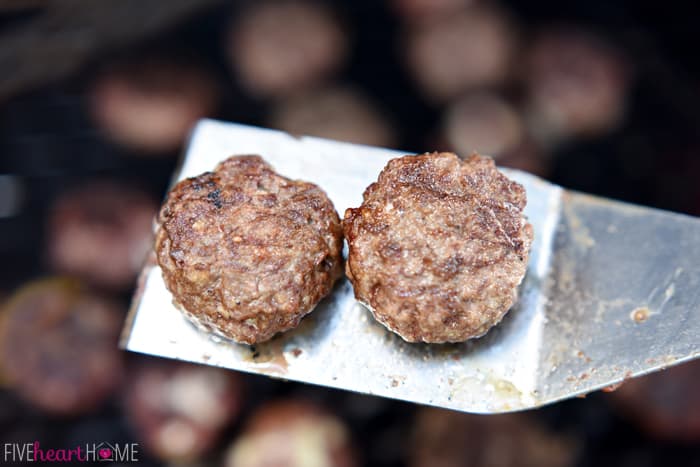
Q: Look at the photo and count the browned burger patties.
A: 2